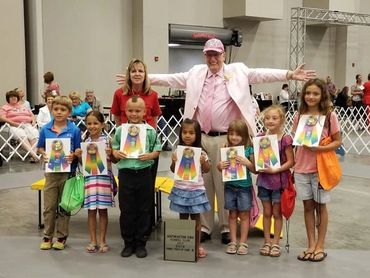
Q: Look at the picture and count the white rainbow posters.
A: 7